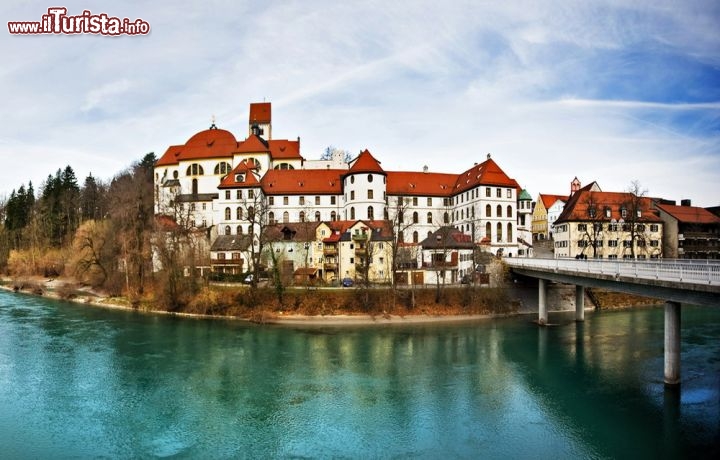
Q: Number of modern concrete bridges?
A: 1